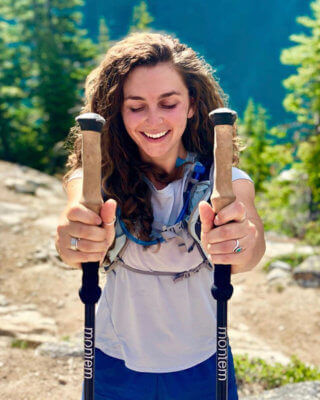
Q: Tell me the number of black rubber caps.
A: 2